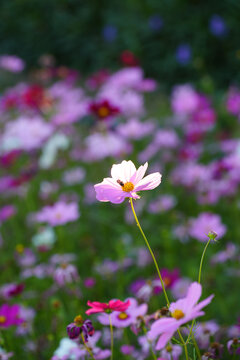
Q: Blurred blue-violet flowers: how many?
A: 4